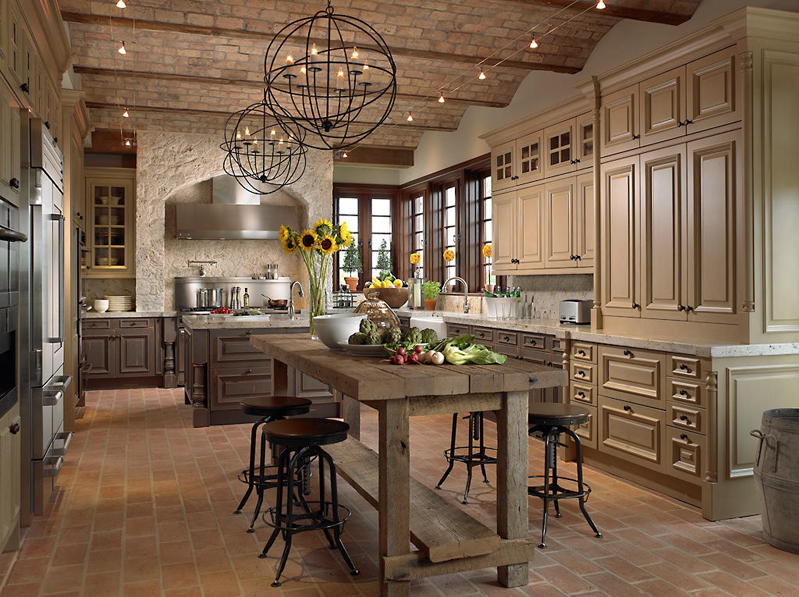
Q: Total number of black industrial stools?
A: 4